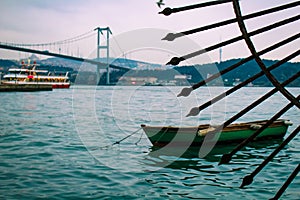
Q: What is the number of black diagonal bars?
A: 9